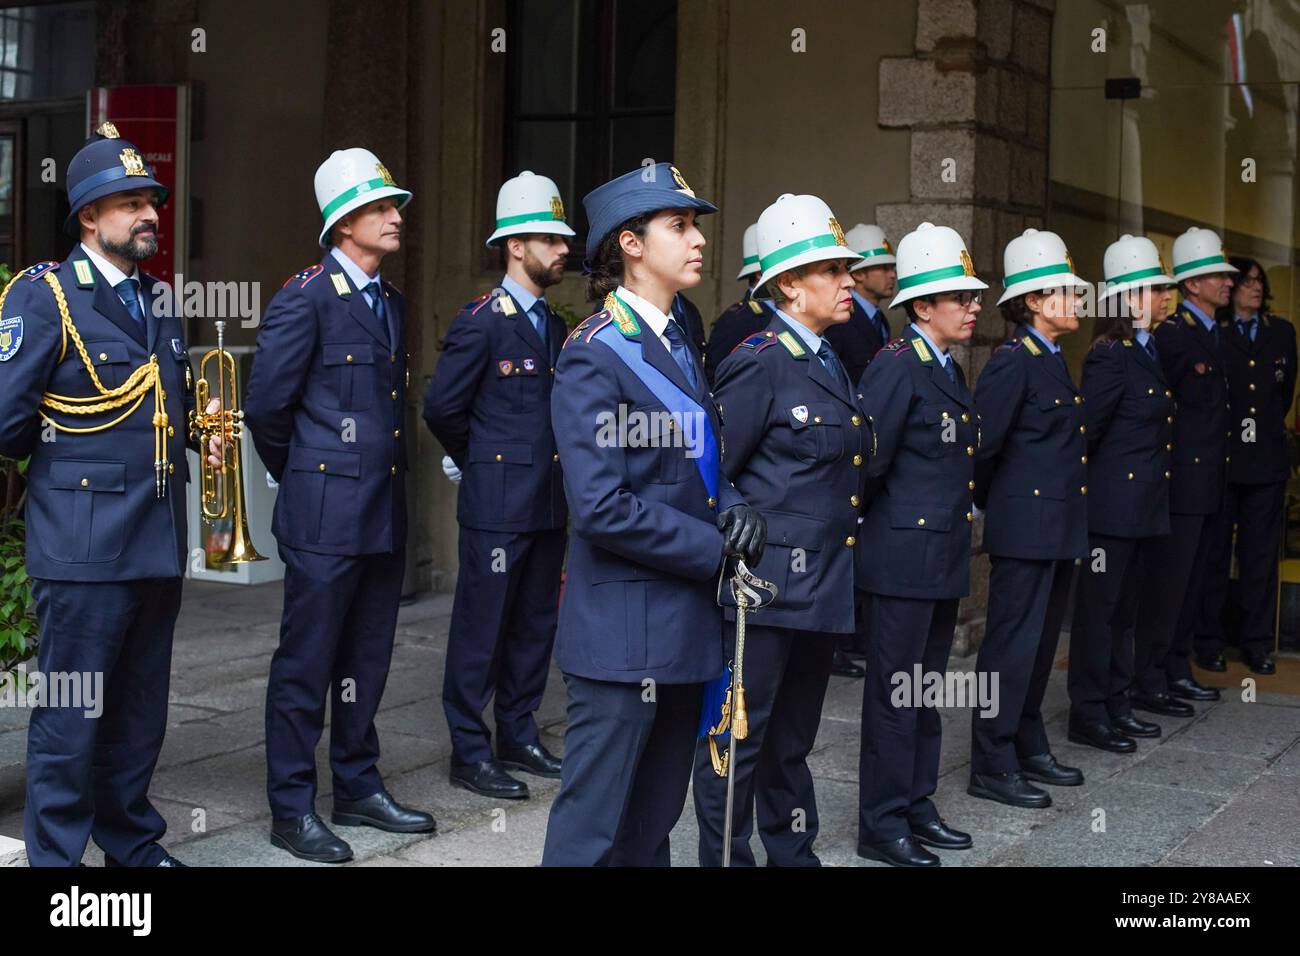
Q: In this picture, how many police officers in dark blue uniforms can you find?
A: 12